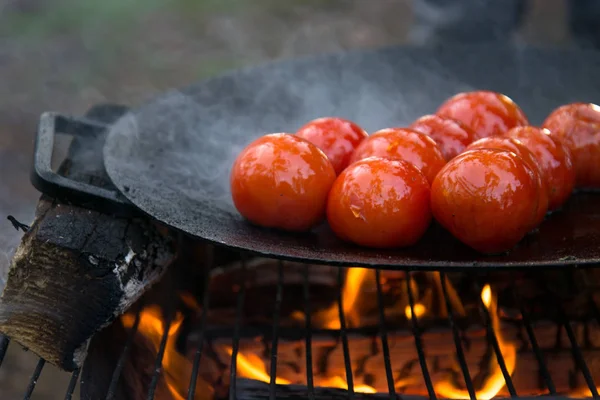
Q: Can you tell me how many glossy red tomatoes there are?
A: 10